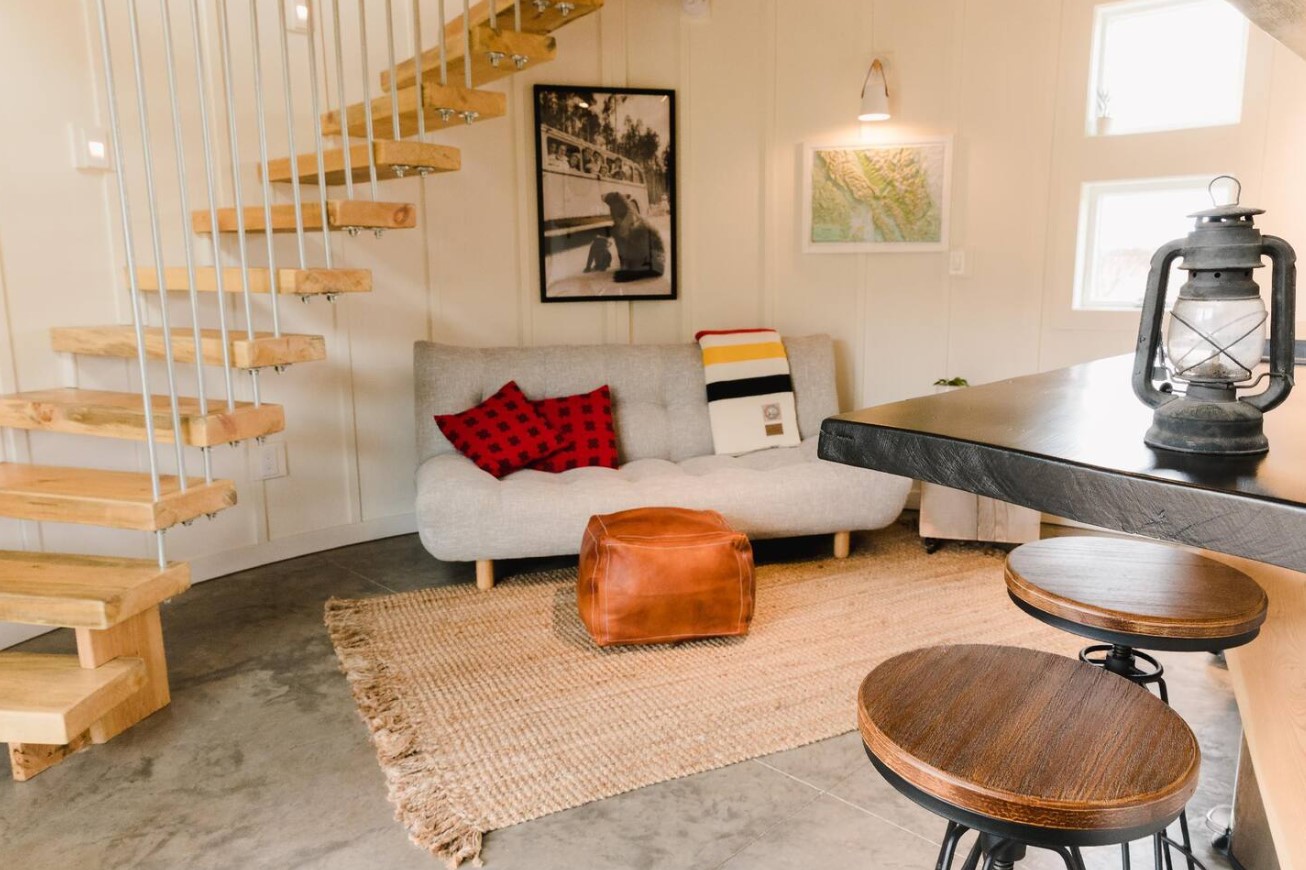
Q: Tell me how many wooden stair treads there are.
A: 11